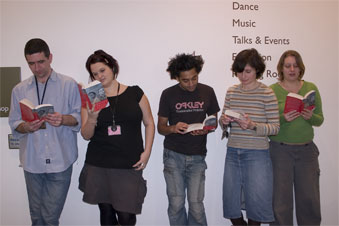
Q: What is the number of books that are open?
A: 5